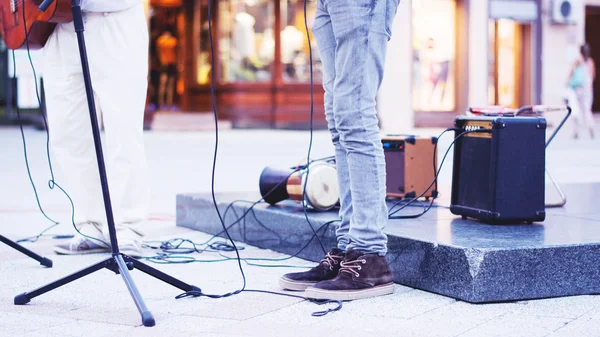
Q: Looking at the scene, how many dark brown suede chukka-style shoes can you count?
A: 2